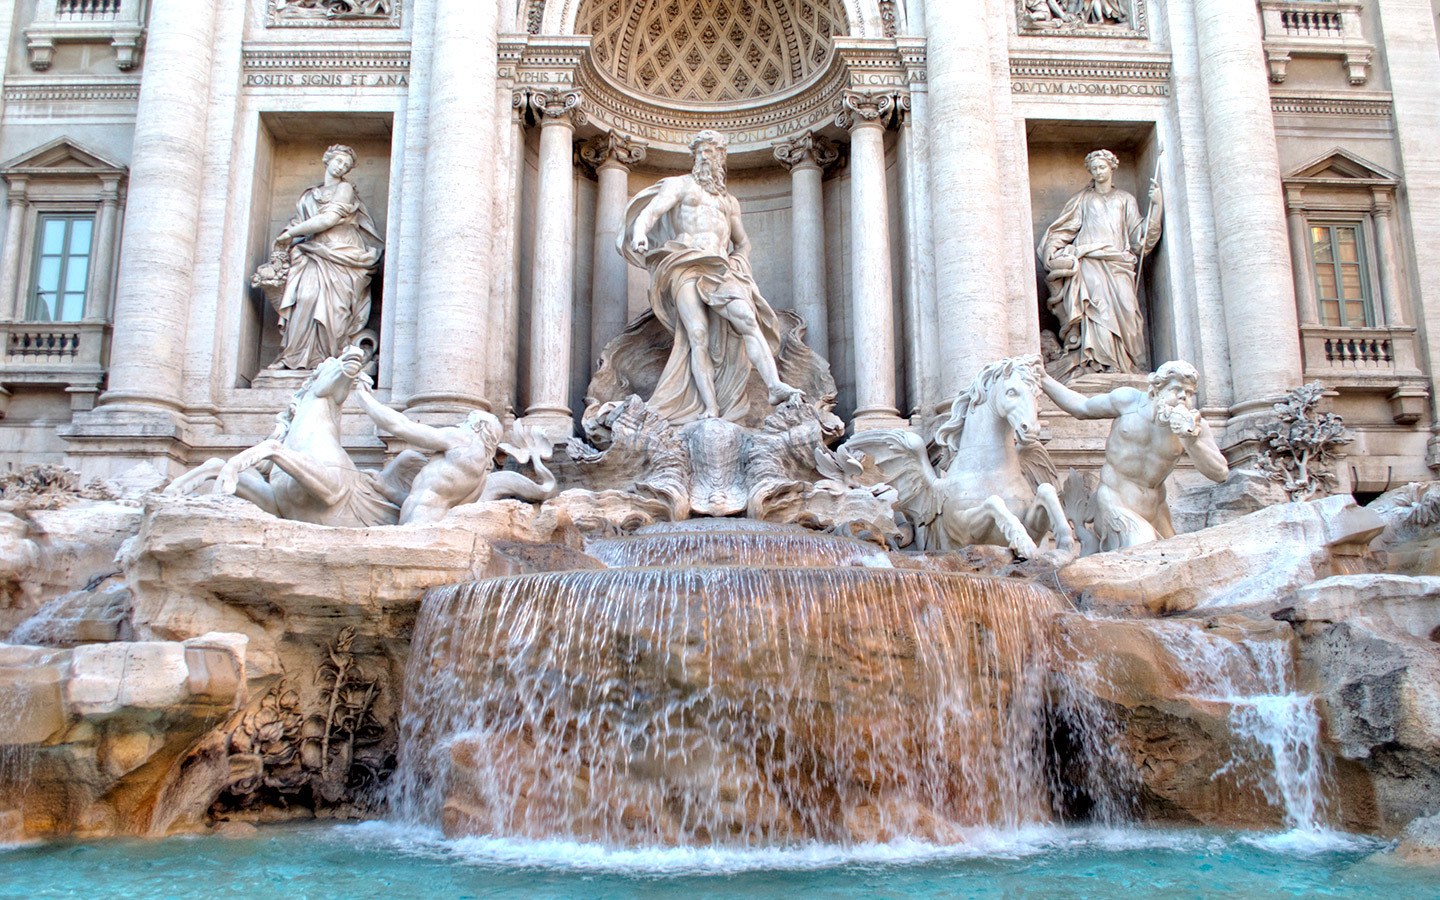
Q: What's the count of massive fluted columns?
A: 4